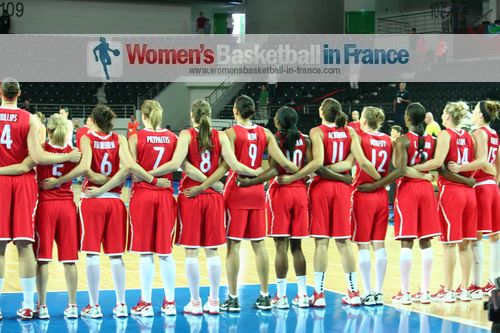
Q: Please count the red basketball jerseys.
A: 12